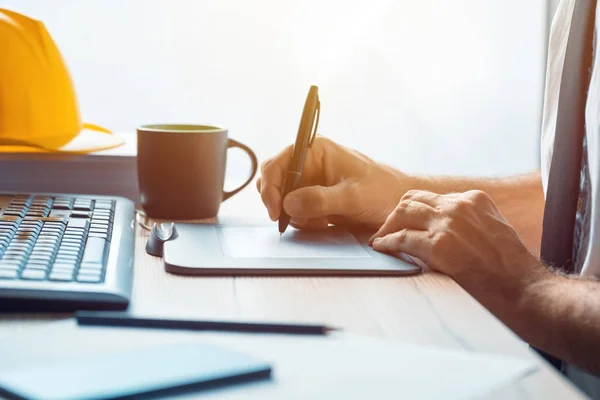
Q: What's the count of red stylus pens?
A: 0